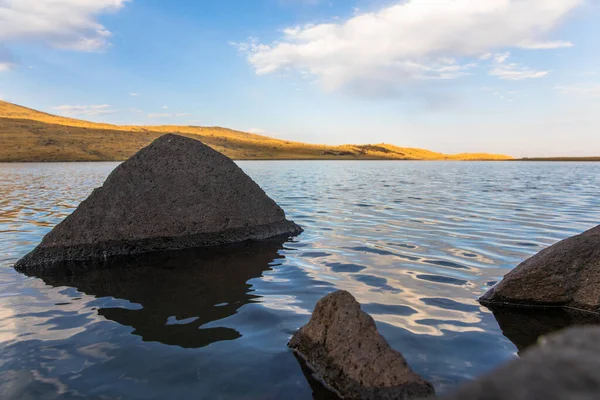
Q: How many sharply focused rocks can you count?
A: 3